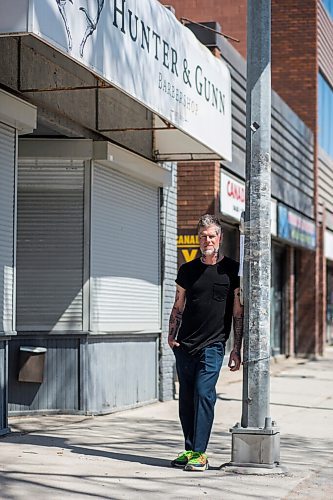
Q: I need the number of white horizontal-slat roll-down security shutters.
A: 3